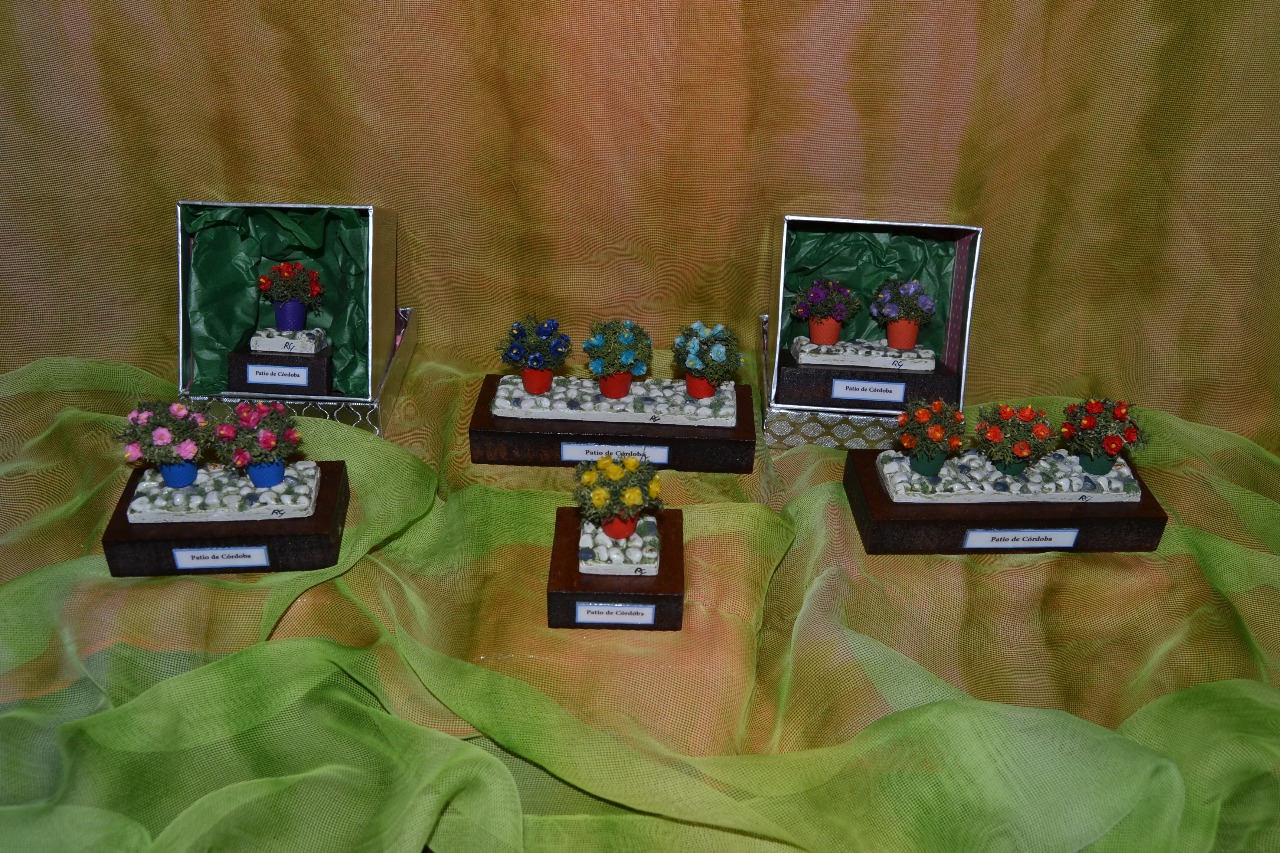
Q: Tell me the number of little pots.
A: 12